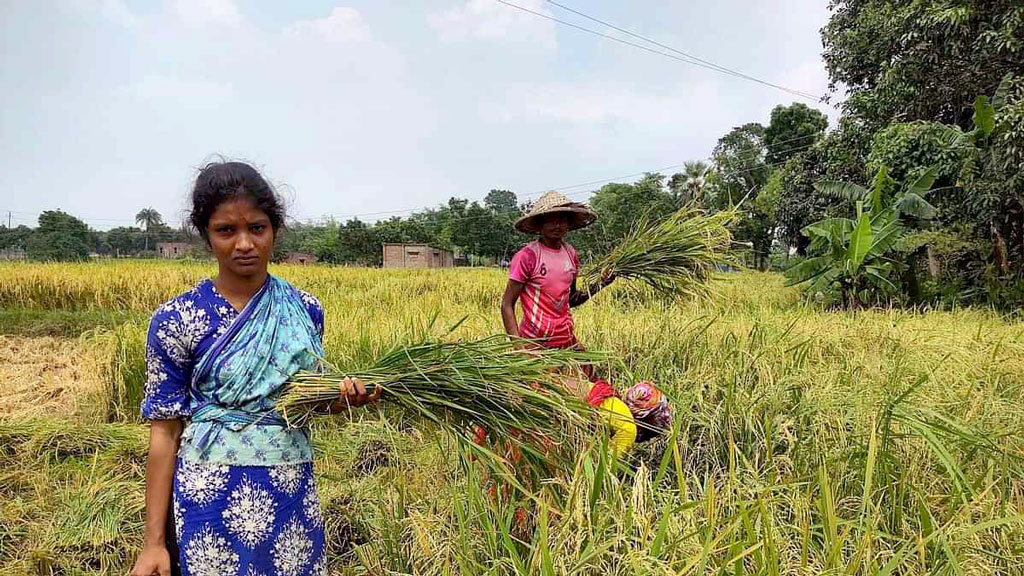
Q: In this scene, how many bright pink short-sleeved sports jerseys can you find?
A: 1